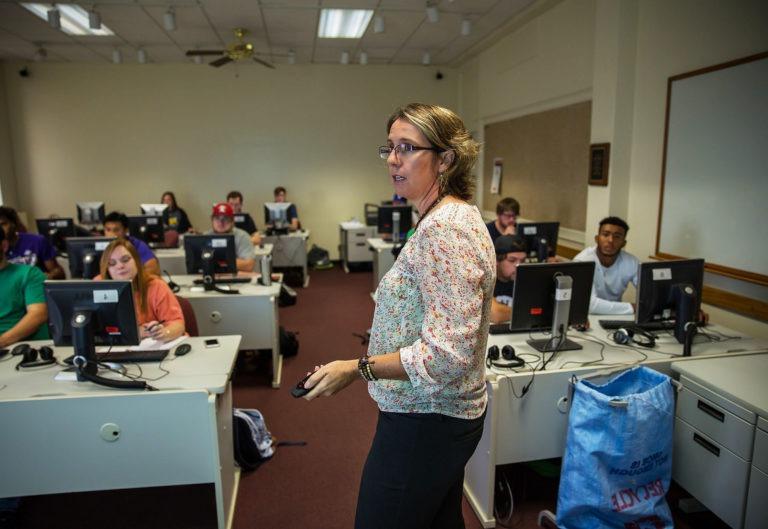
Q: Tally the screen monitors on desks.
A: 13